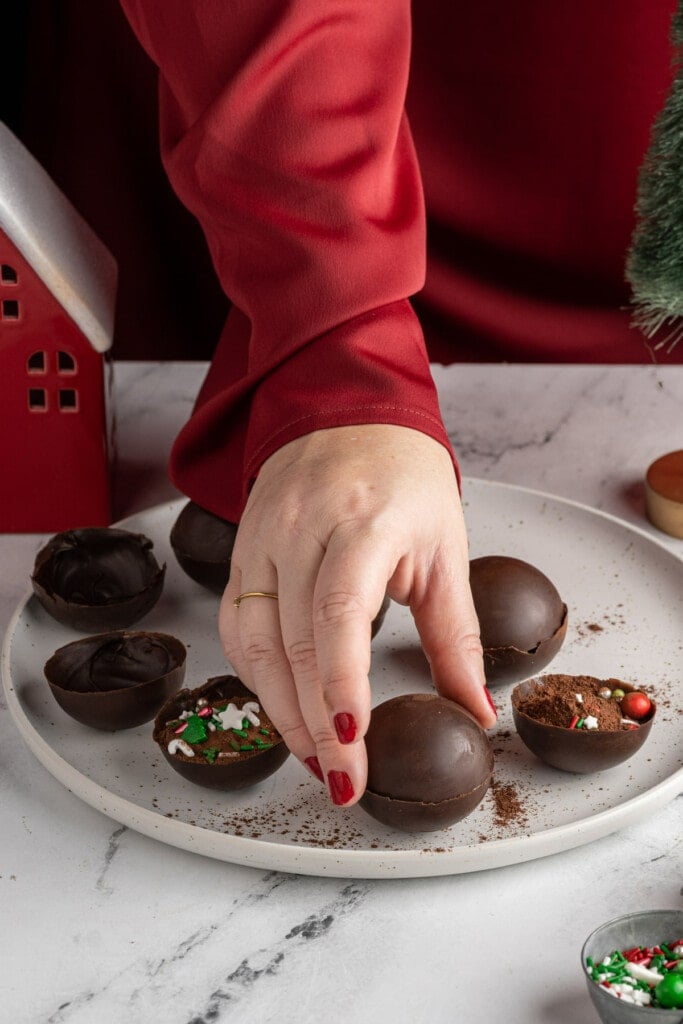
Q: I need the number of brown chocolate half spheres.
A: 4